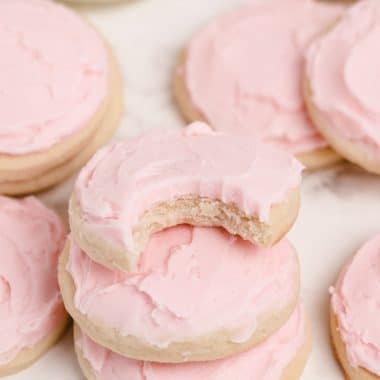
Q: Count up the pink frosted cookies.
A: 8